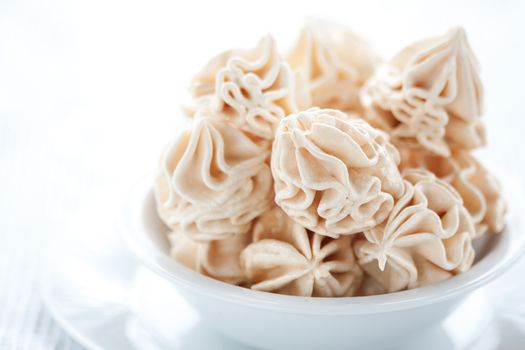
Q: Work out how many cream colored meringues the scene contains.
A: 9